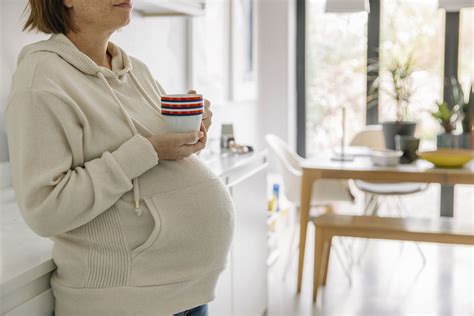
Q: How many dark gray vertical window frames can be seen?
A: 3